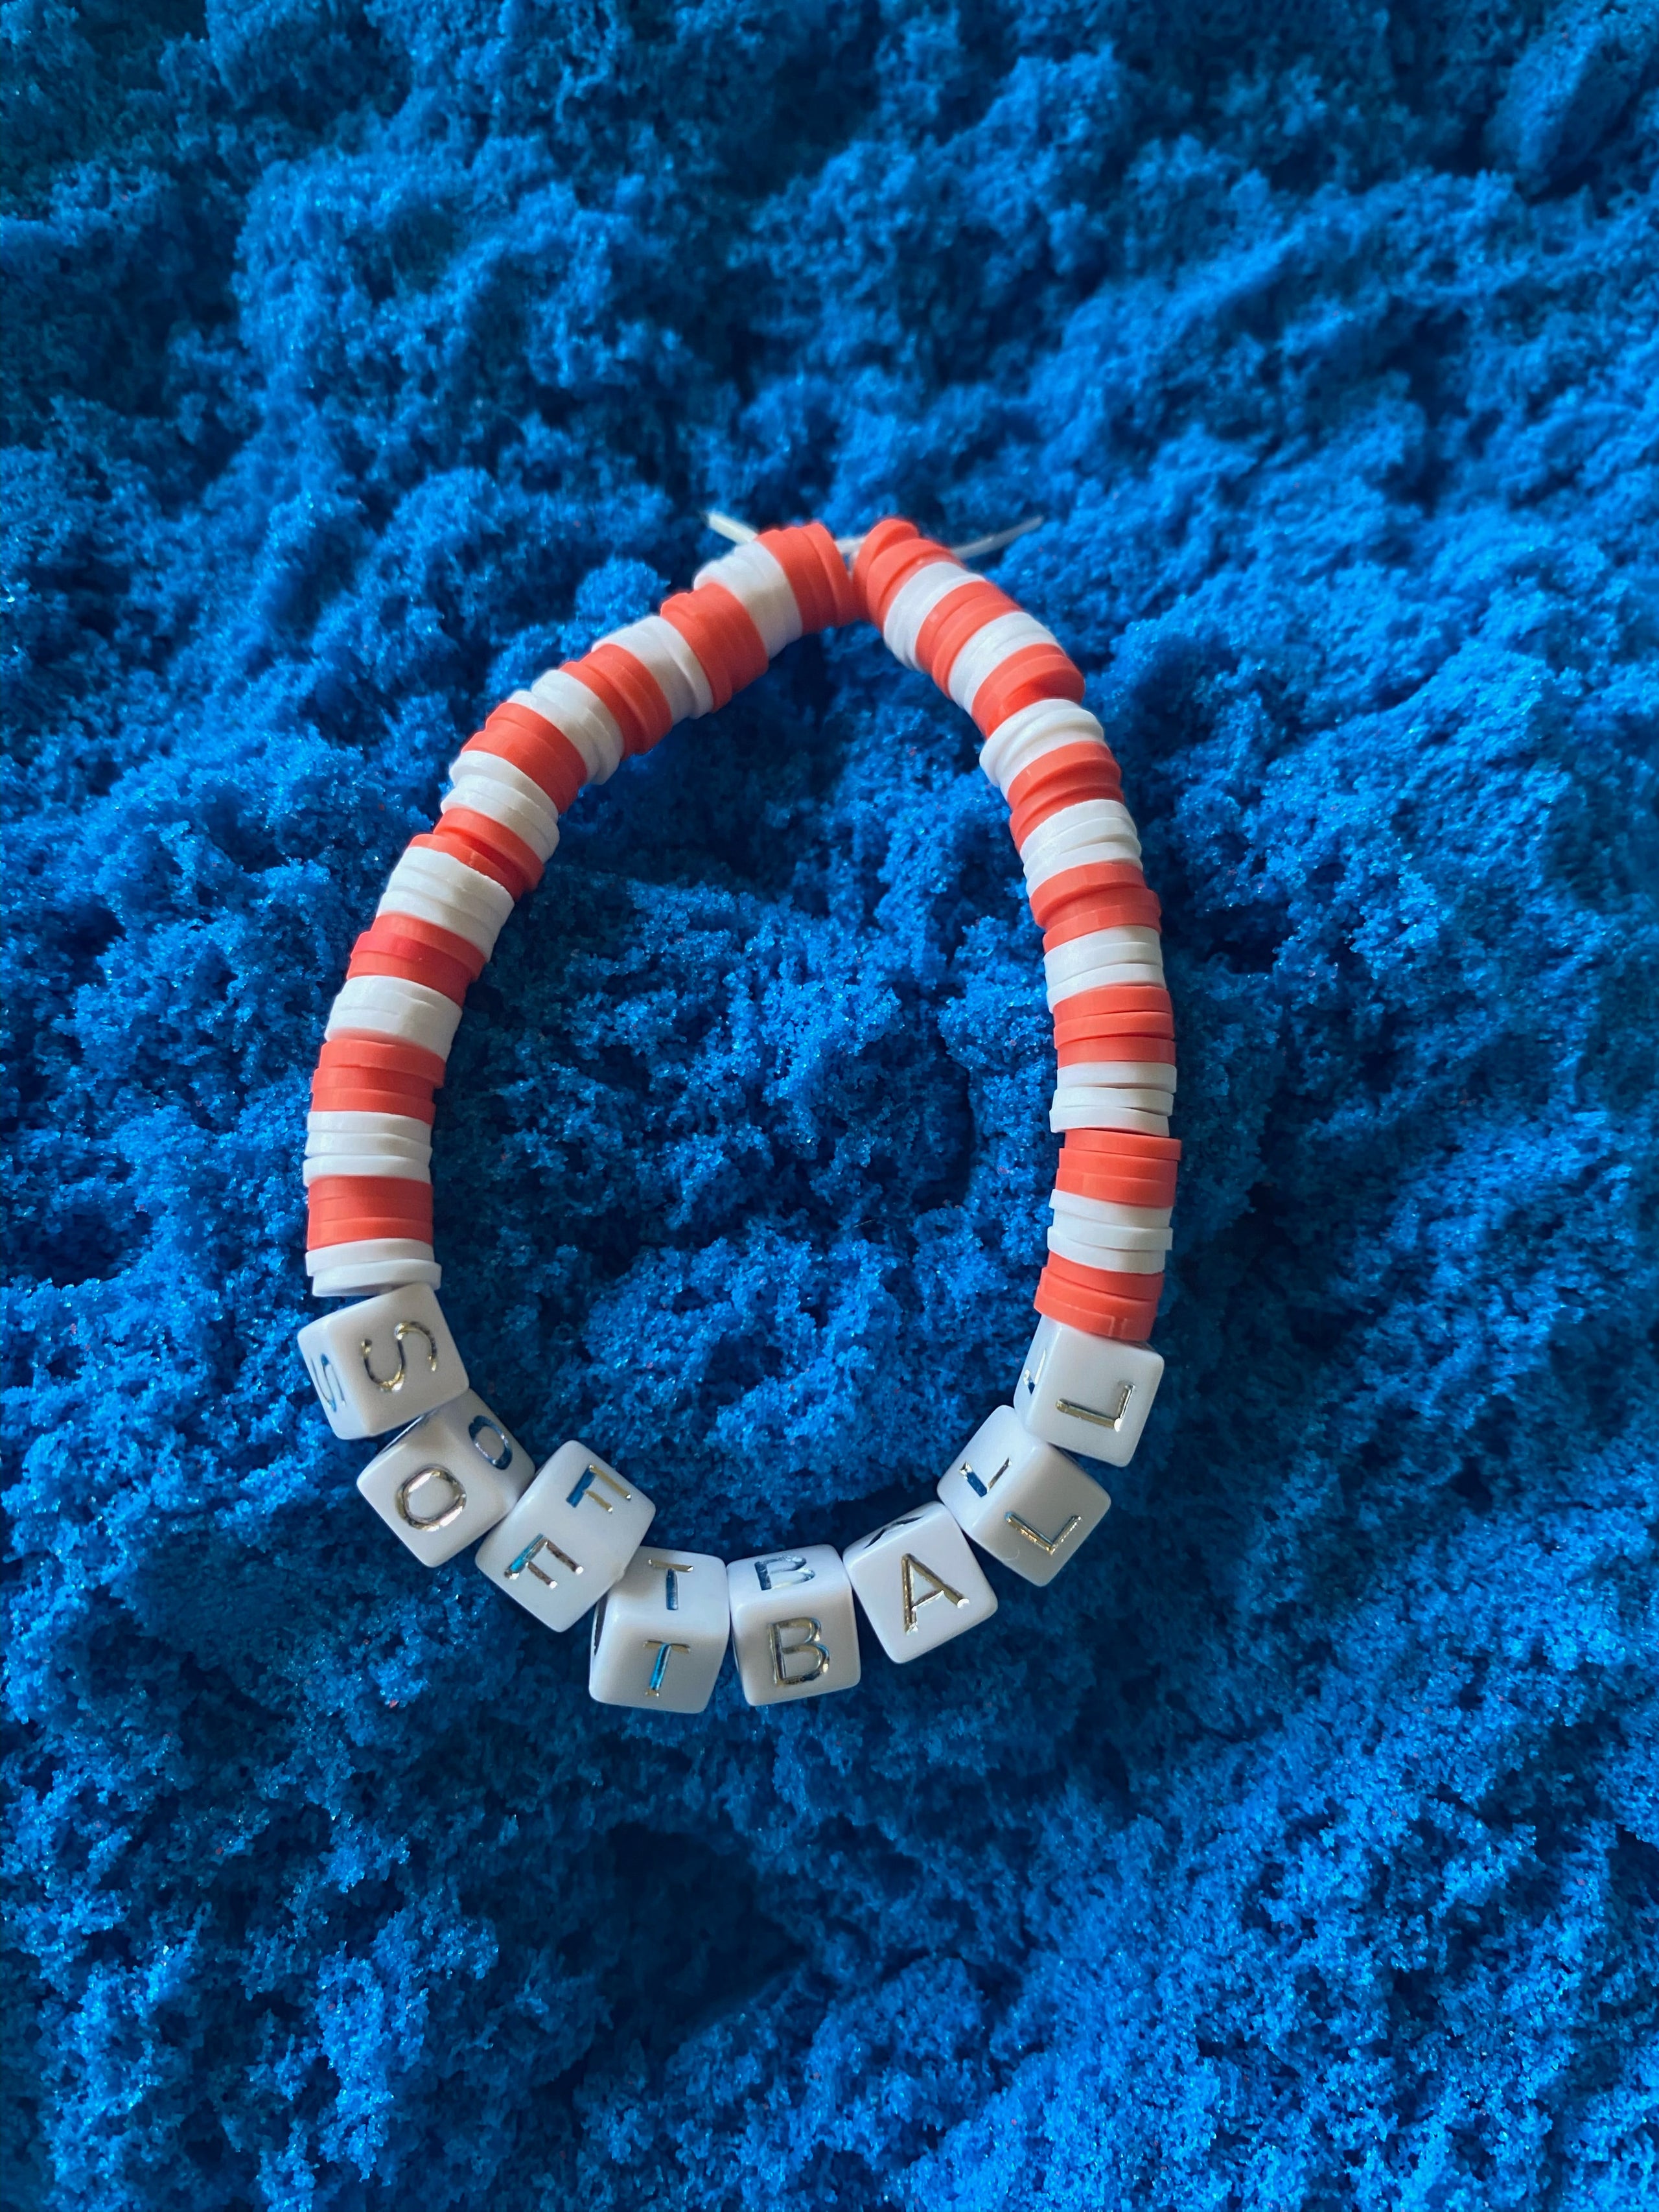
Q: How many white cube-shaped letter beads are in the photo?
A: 8